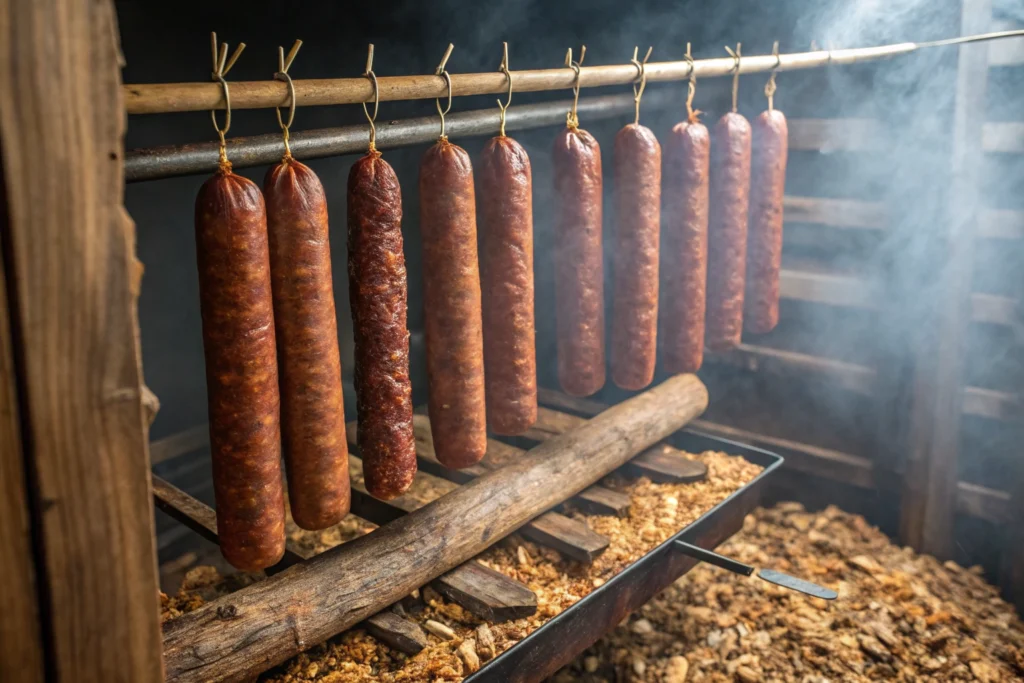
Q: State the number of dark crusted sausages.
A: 1